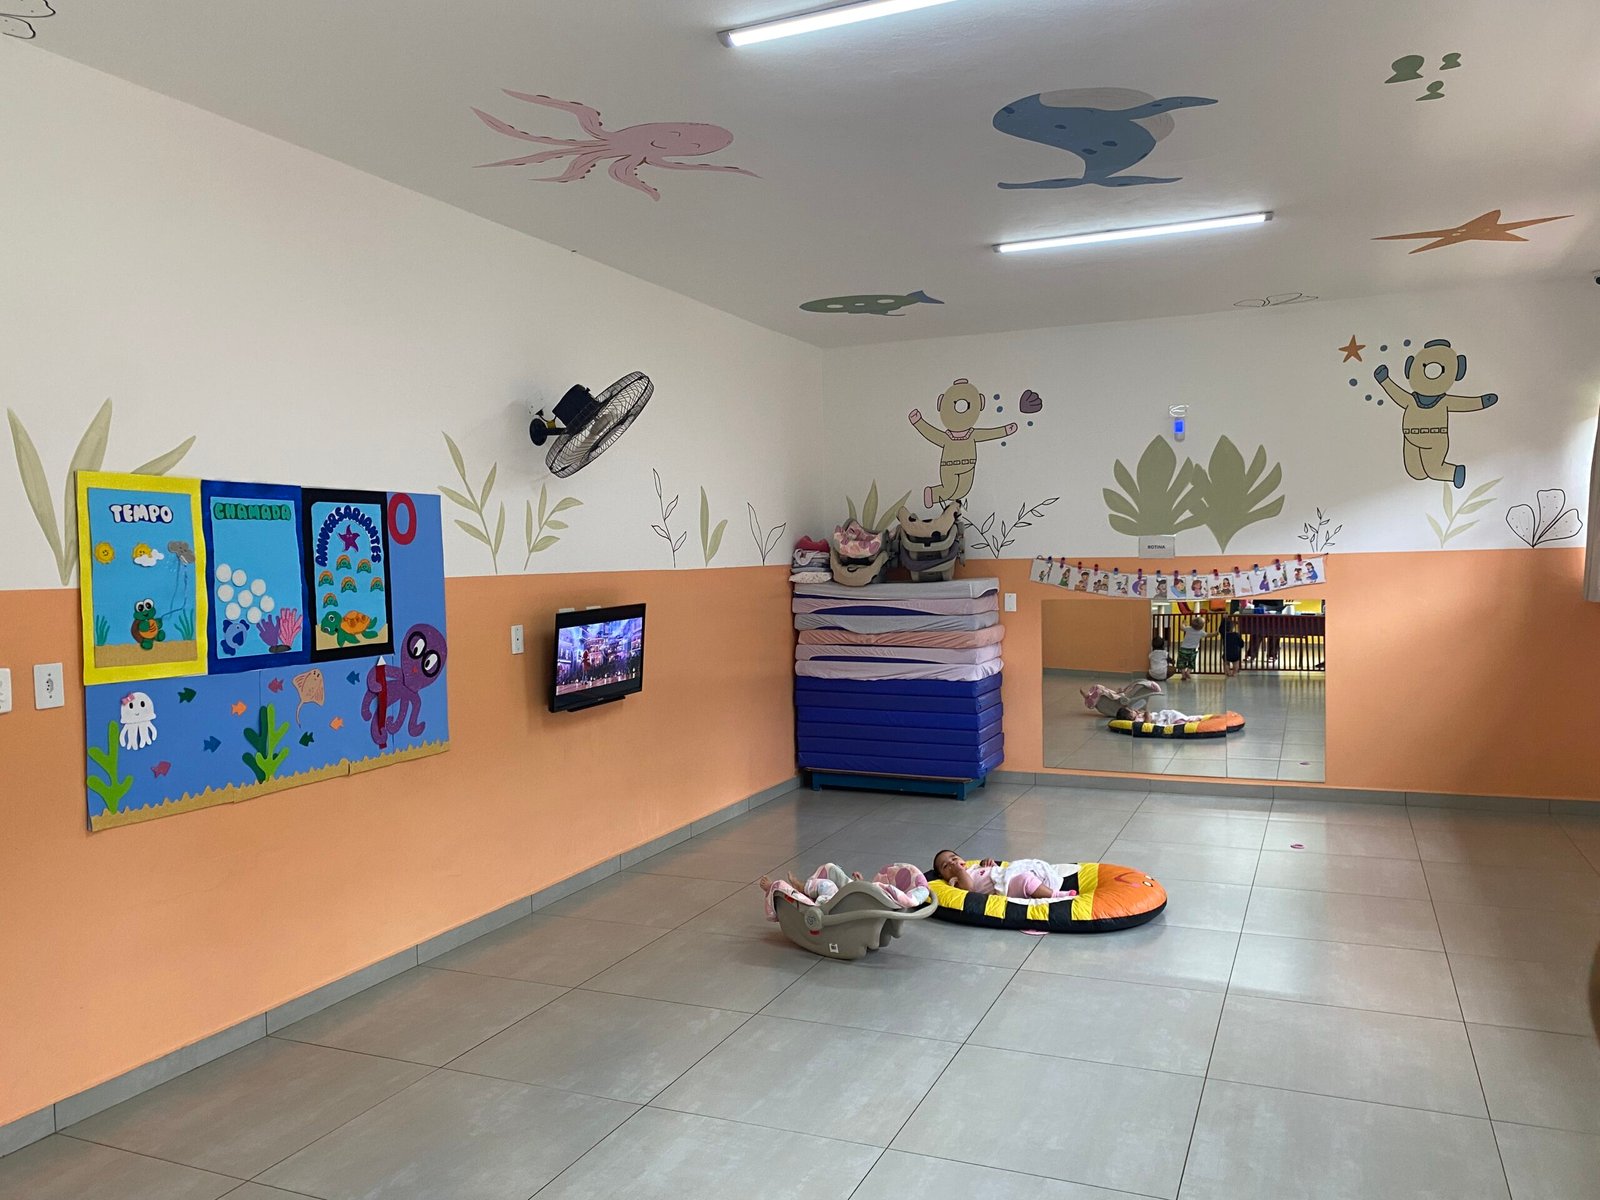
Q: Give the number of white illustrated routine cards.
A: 14